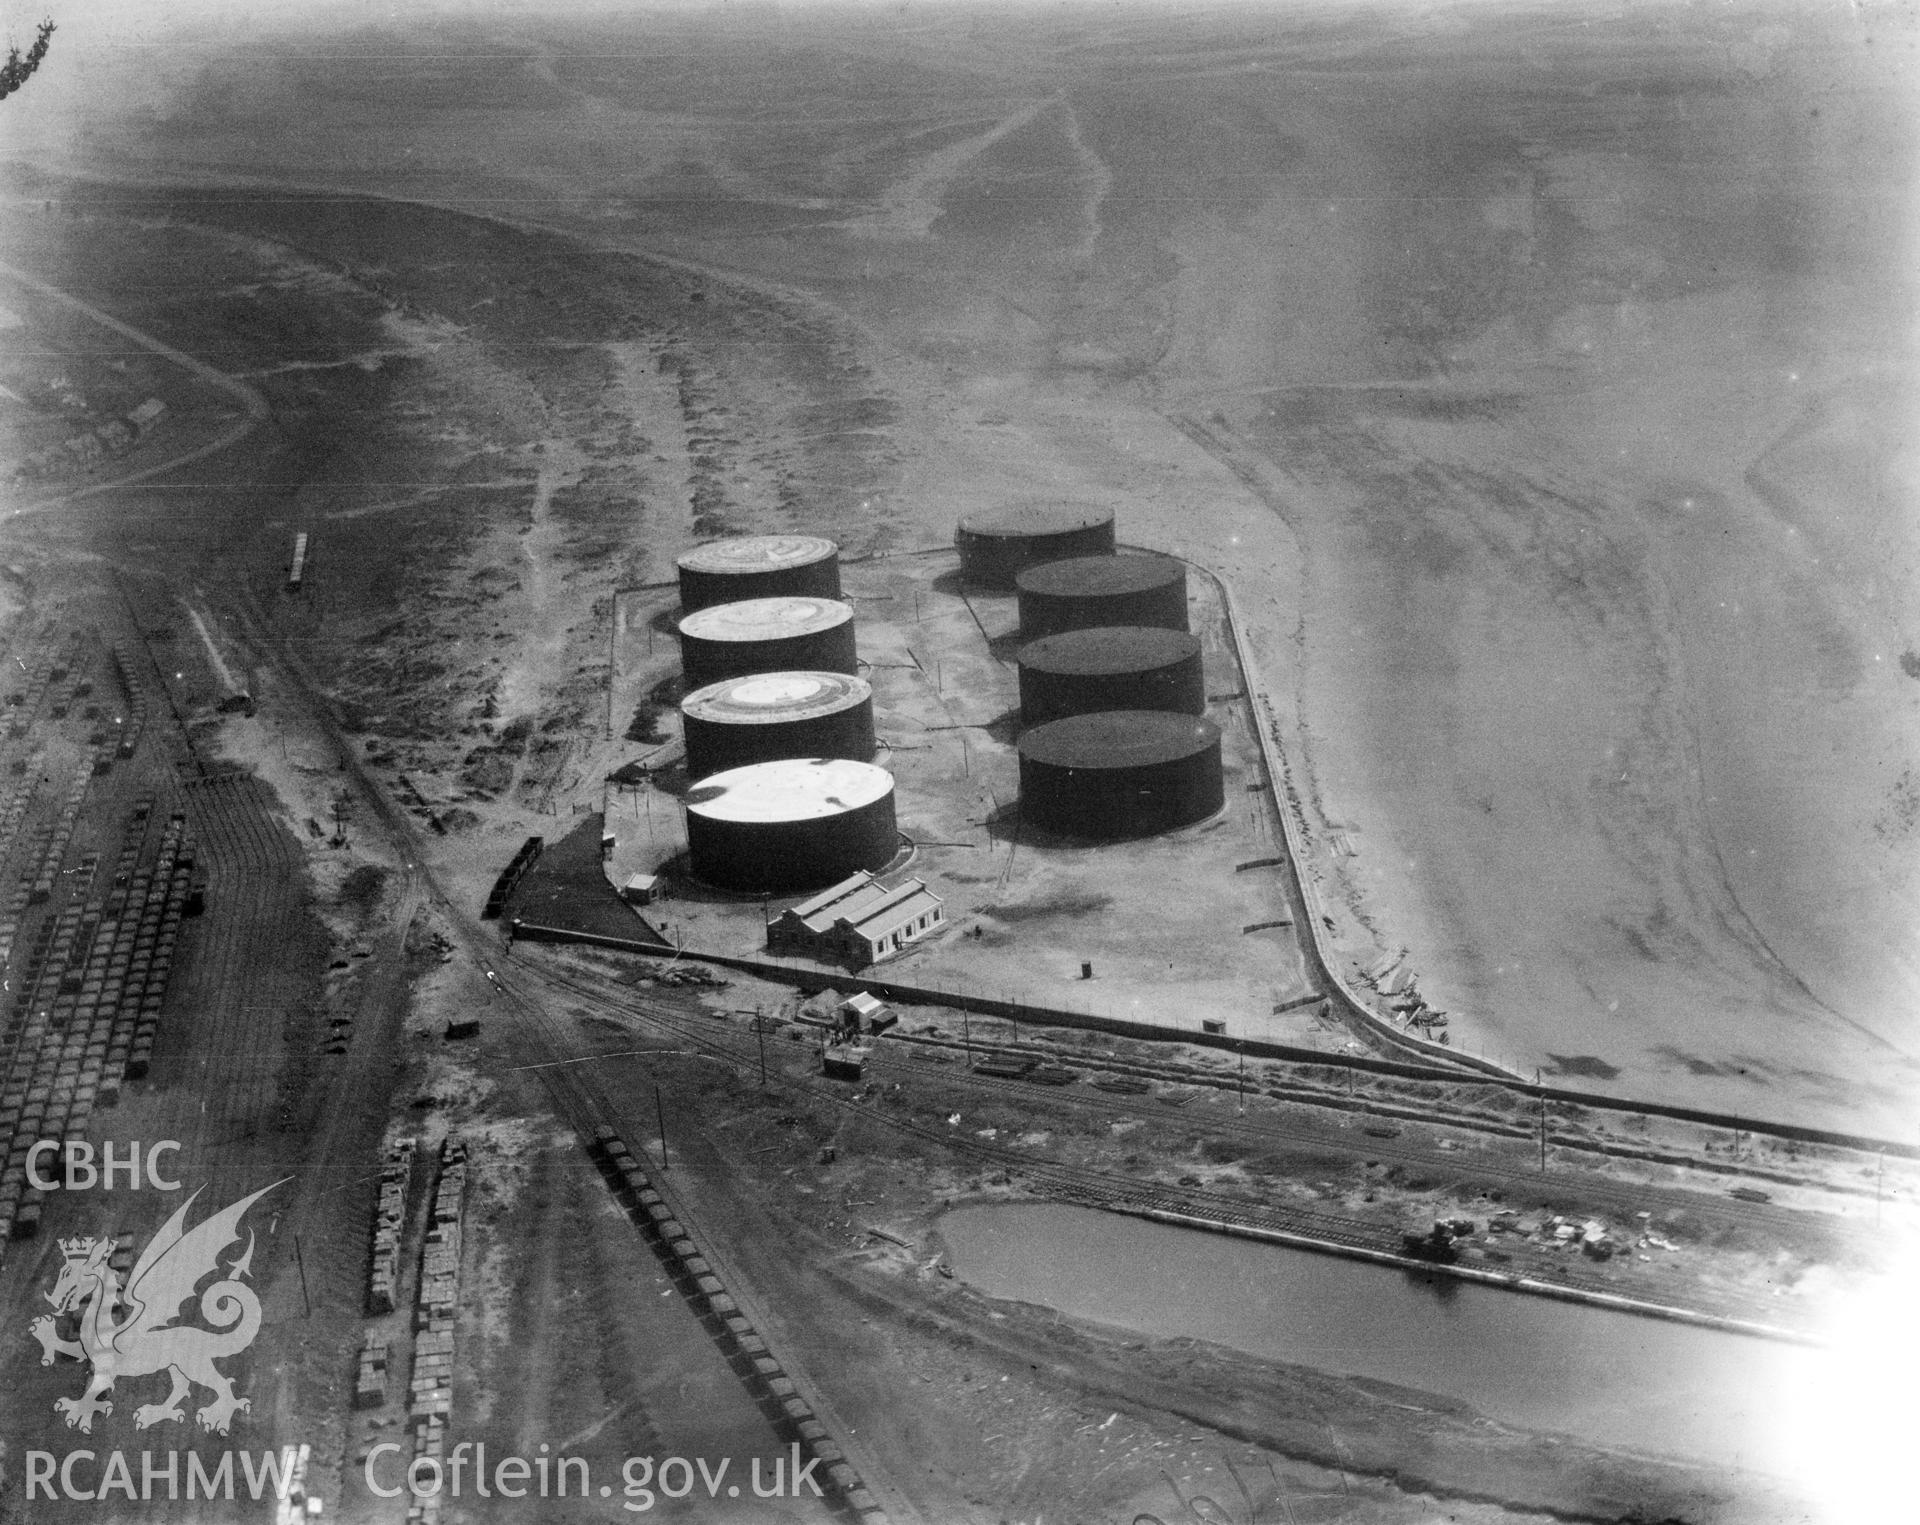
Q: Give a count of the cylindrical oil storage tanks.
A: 8